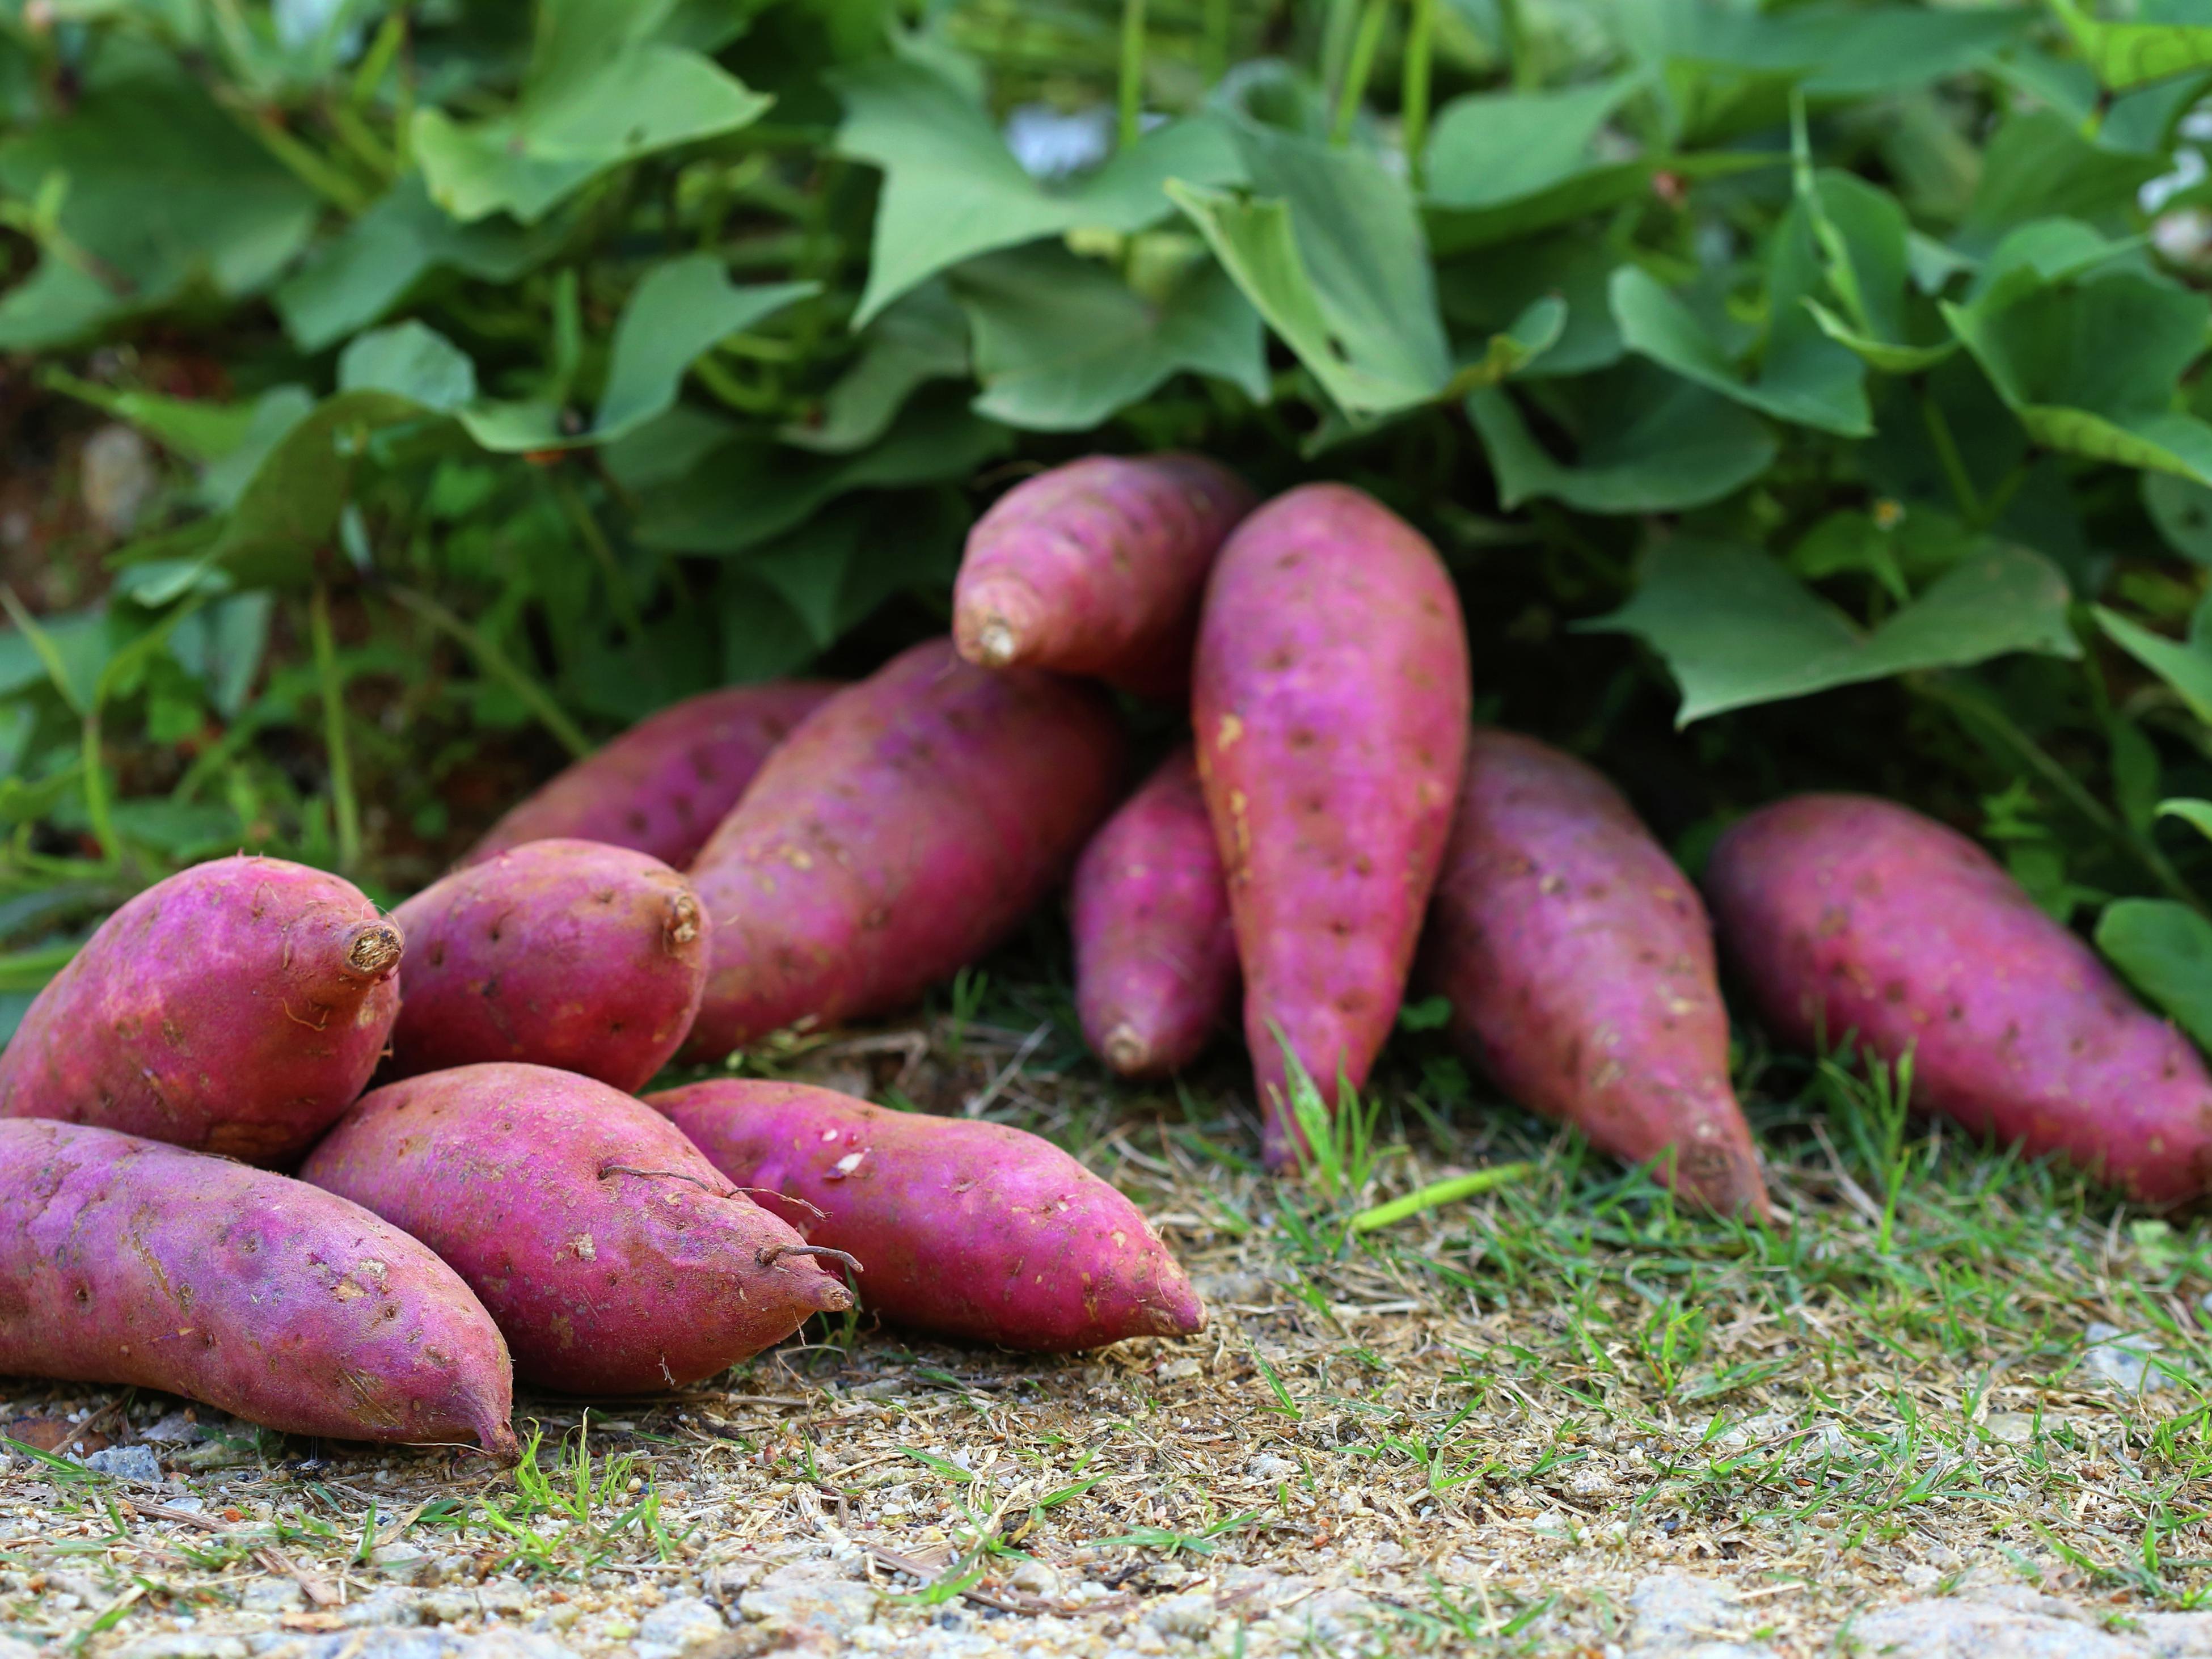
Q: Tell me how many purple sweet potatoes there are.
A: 12